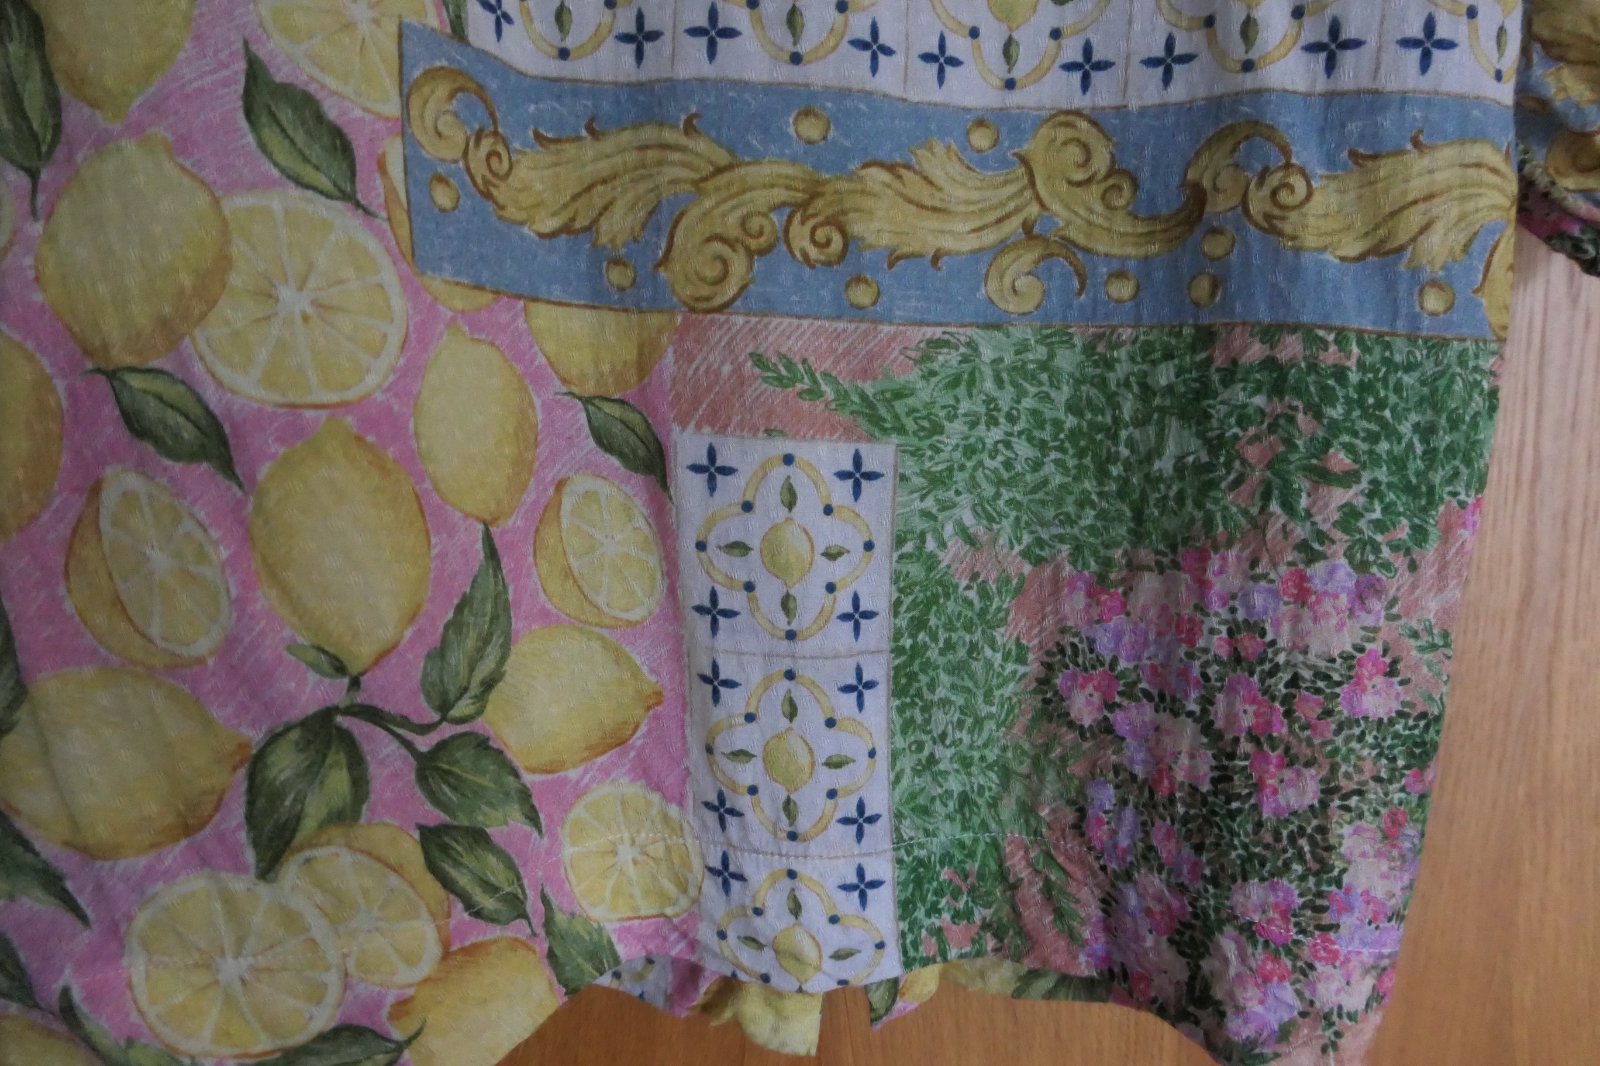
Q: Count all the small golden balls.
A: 9